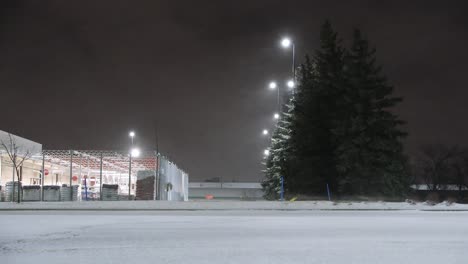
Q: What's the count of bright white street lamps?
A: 8